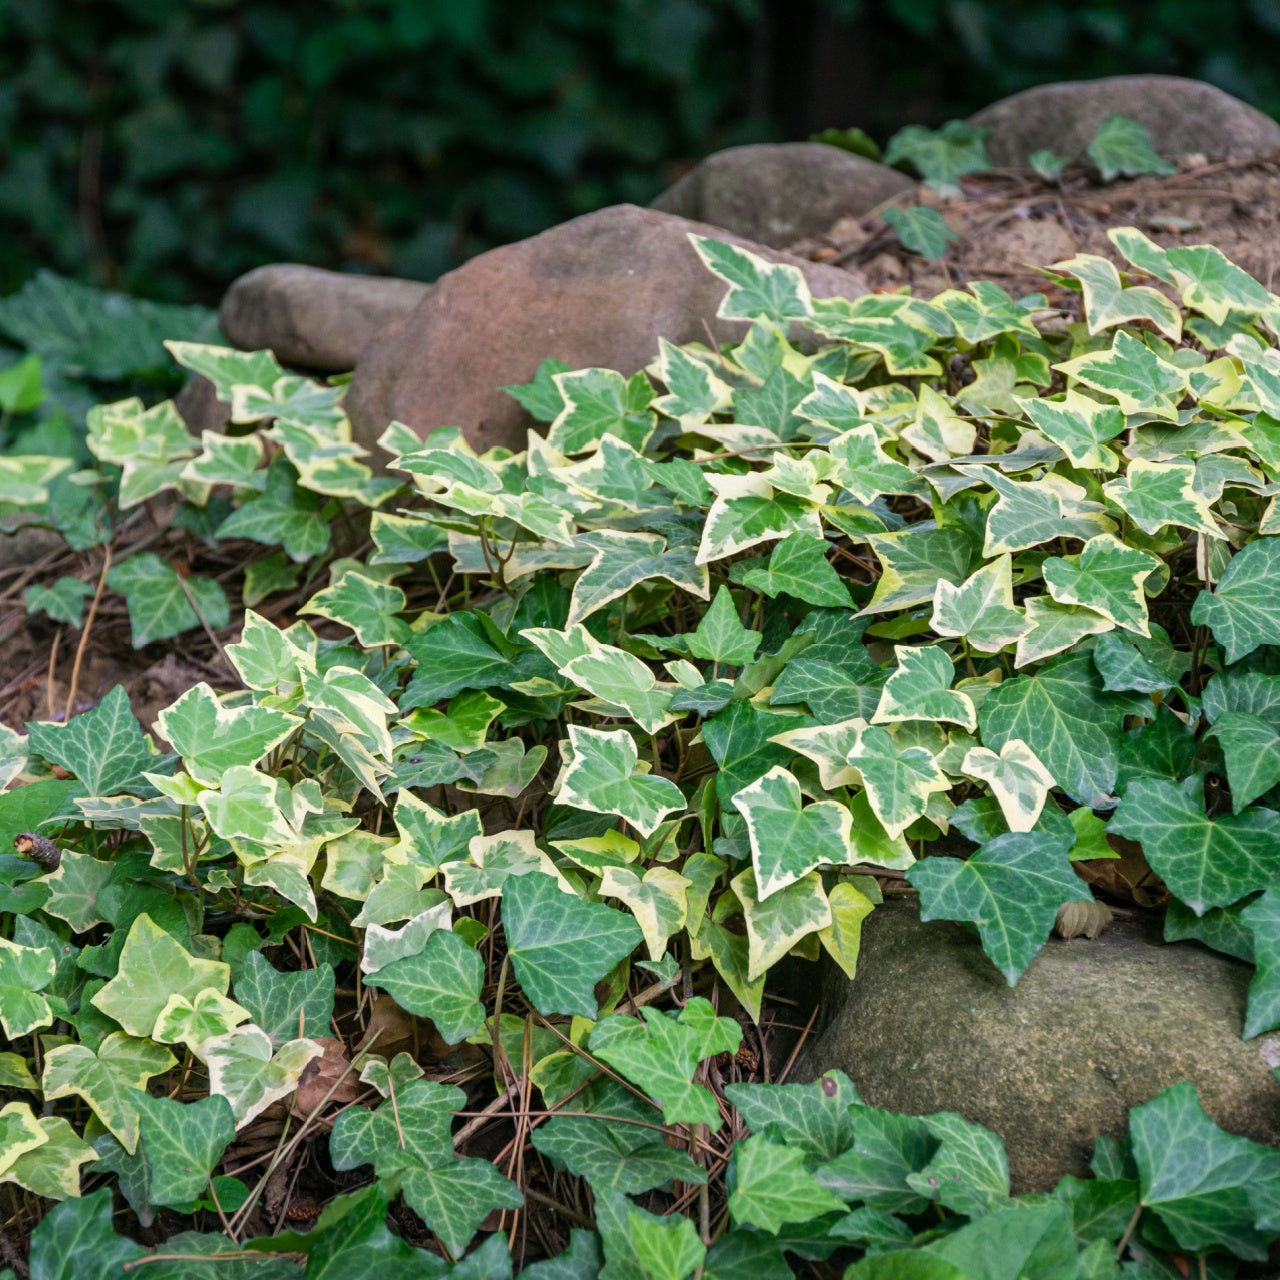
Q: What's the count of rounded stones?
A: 5